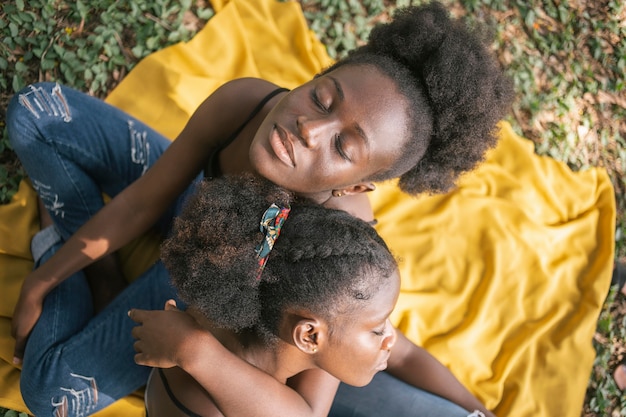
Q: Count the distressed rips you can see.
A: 4